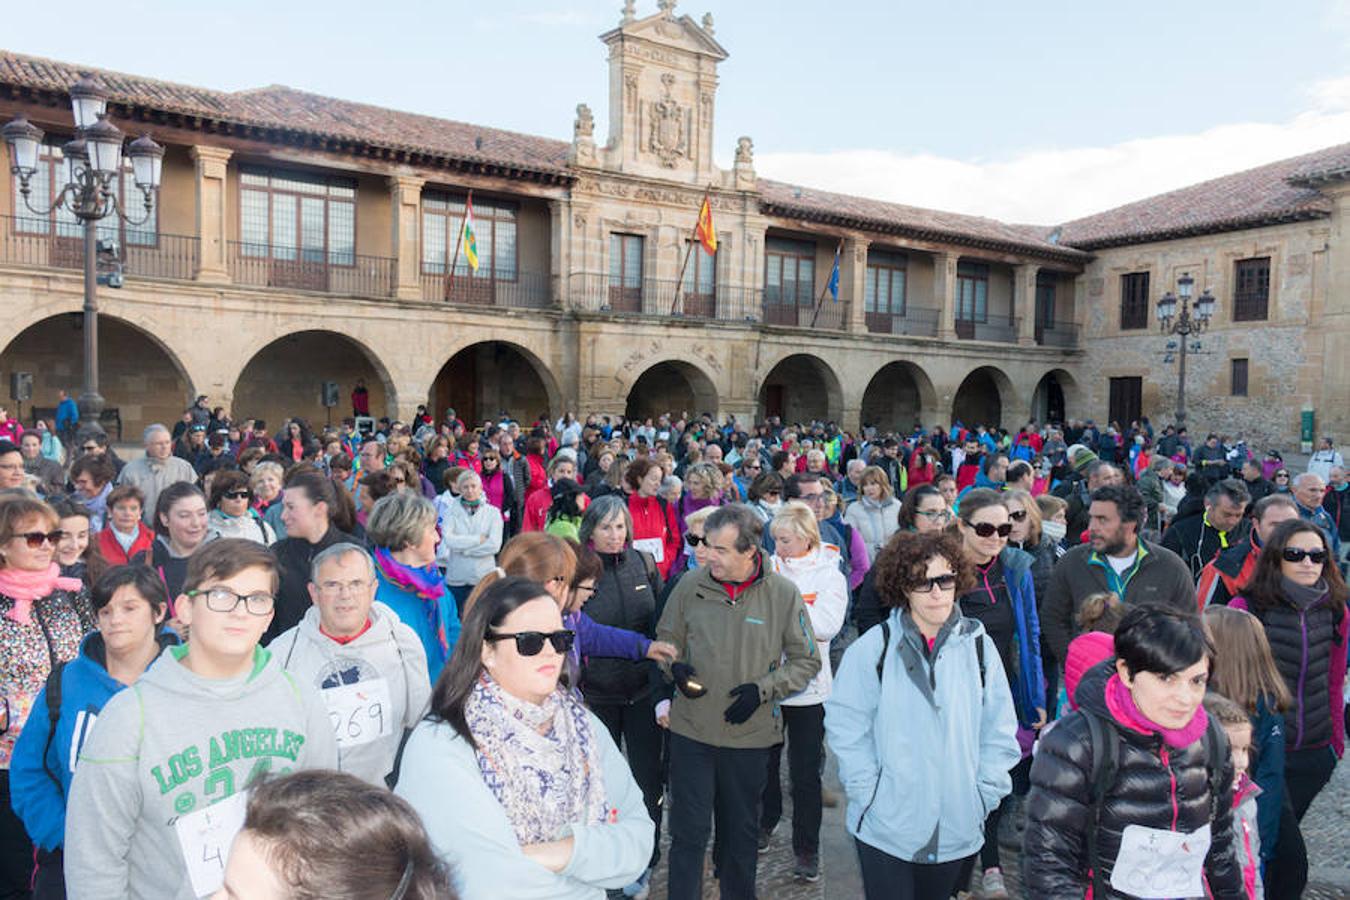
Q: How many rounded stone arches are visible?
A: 8